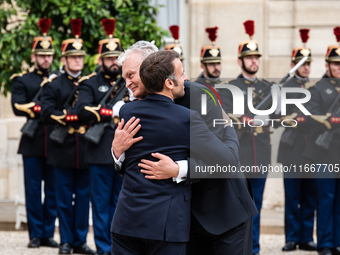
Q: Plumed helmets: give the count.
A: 8